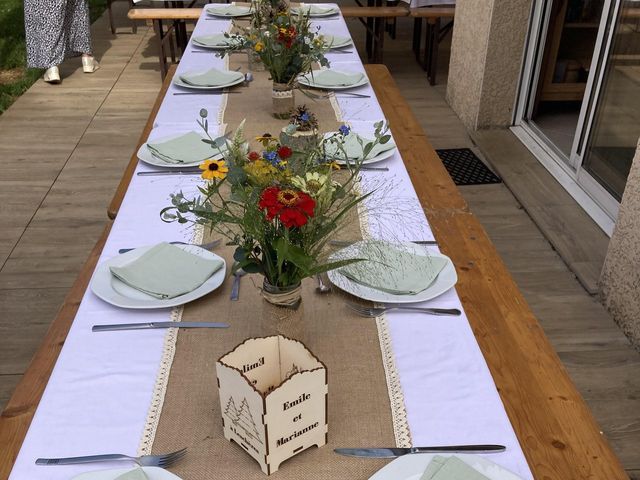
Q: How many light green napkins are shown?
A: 12